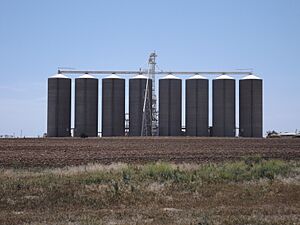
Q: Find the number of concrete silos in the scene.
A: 8